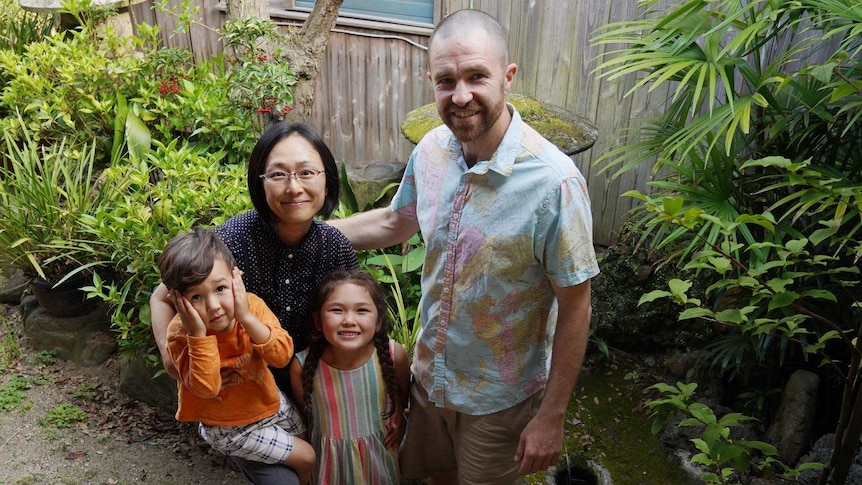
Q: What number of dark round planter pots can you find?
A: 1